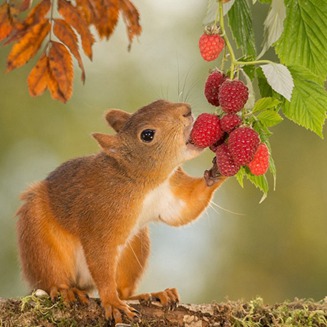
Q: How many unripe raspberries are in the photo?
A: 2